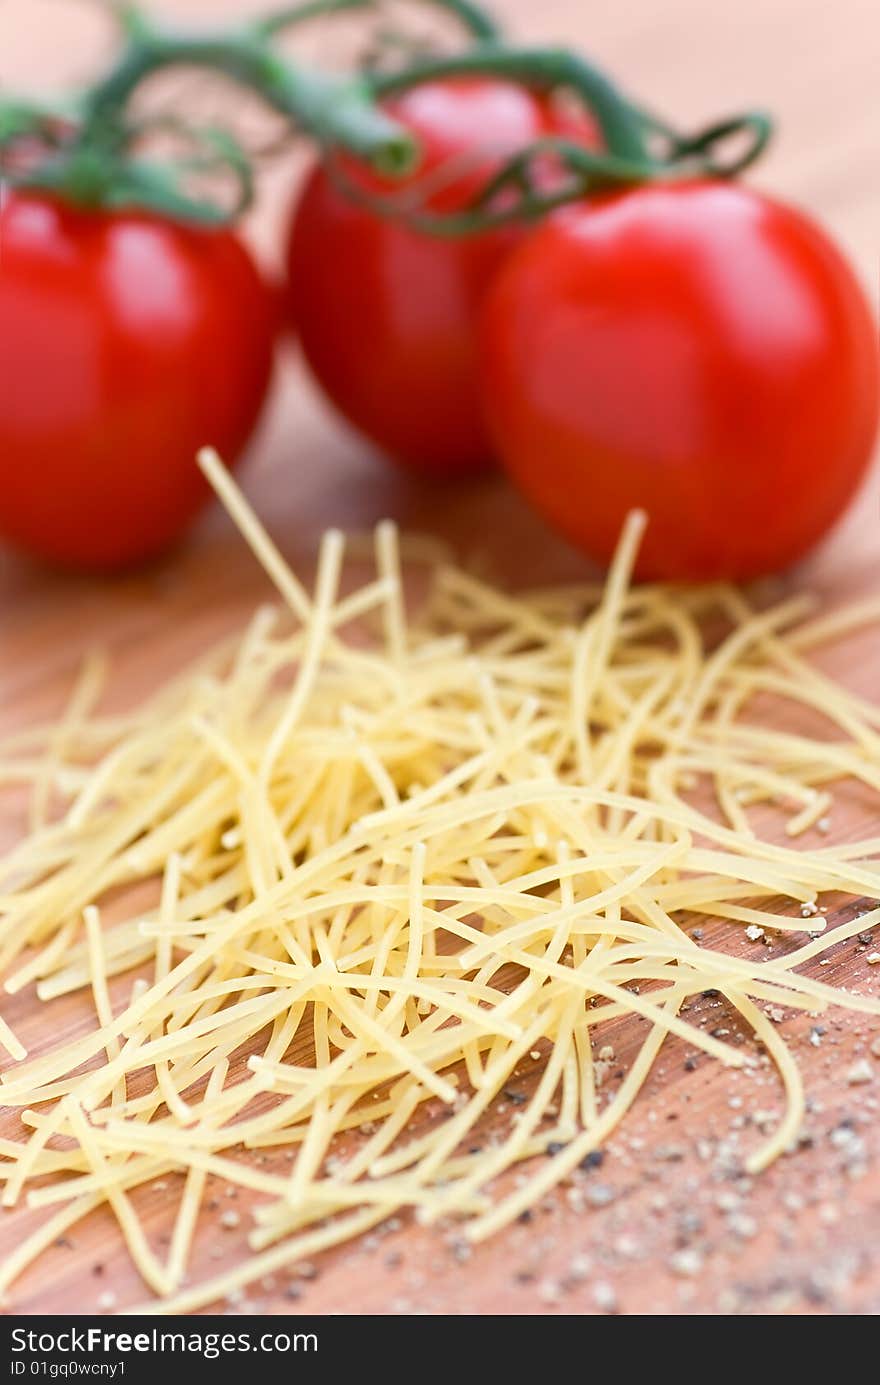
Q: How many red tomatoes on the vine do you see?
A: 3